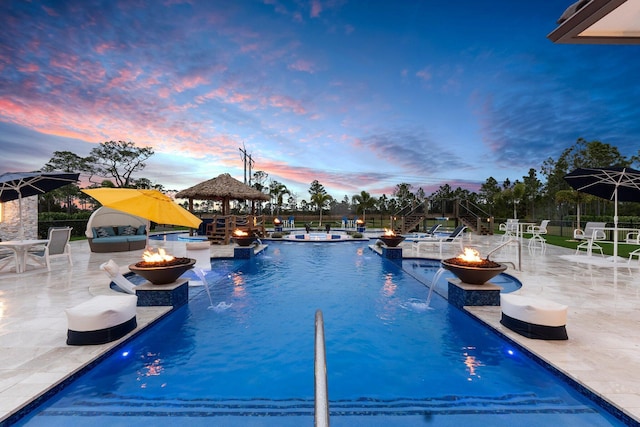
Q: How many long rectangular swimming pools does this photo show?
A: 1